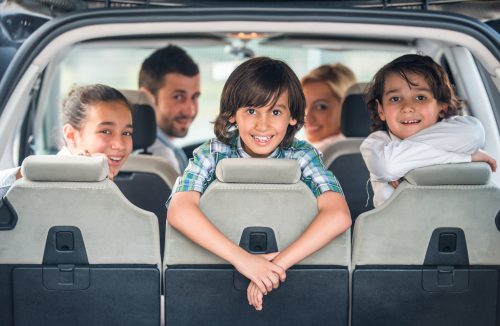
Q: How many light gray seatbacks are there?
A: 3